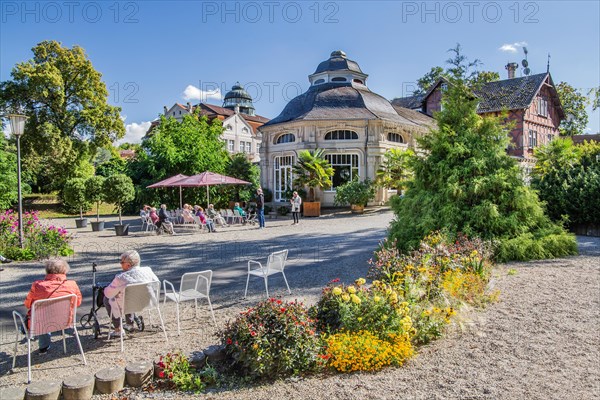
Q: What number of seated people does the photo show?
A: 11